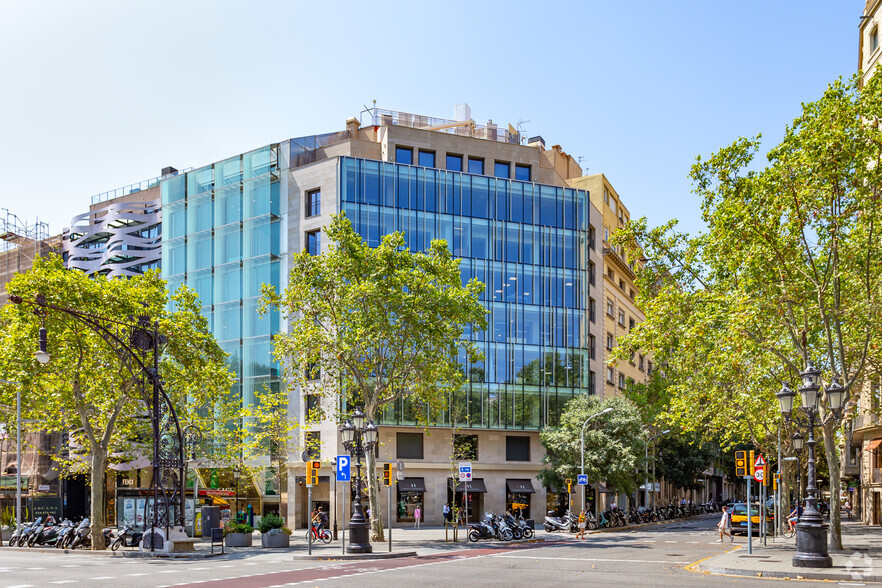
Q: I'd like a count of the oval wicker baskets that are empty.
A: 0